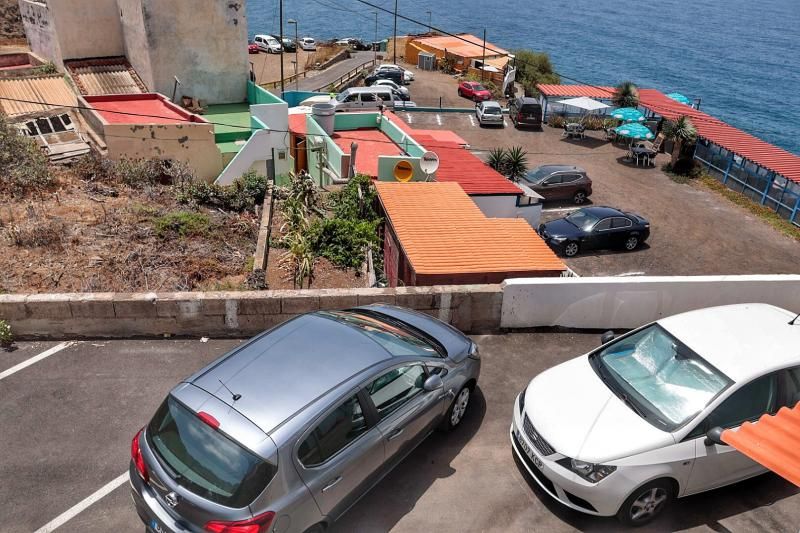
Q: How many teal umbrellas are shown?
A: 3